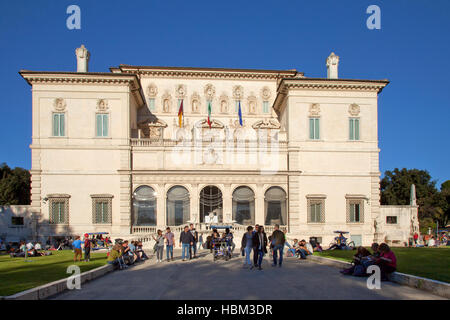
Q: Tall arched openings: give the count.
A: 5